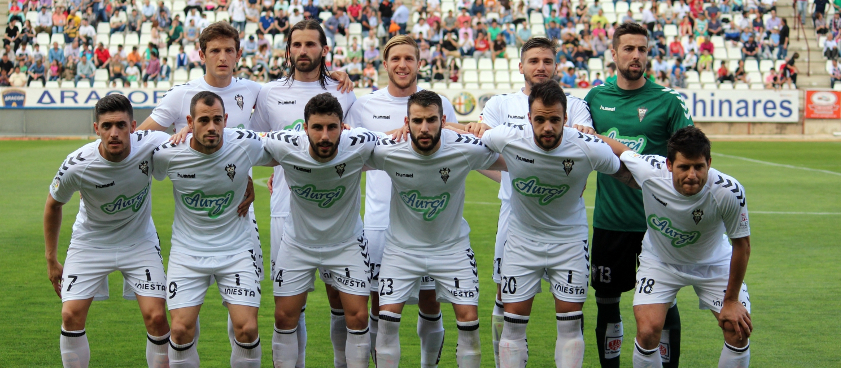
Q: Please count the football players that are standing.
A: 11